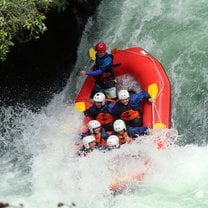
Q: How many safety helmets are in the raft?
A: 7